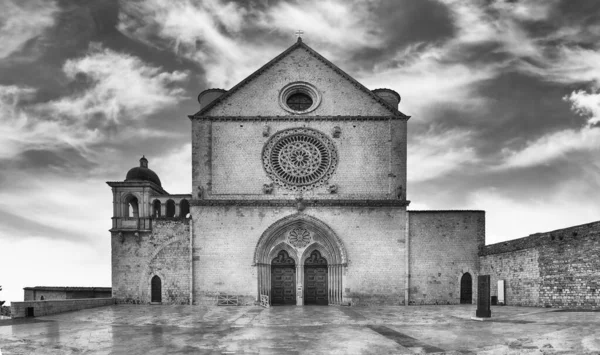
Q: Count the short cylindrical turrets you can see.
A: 2